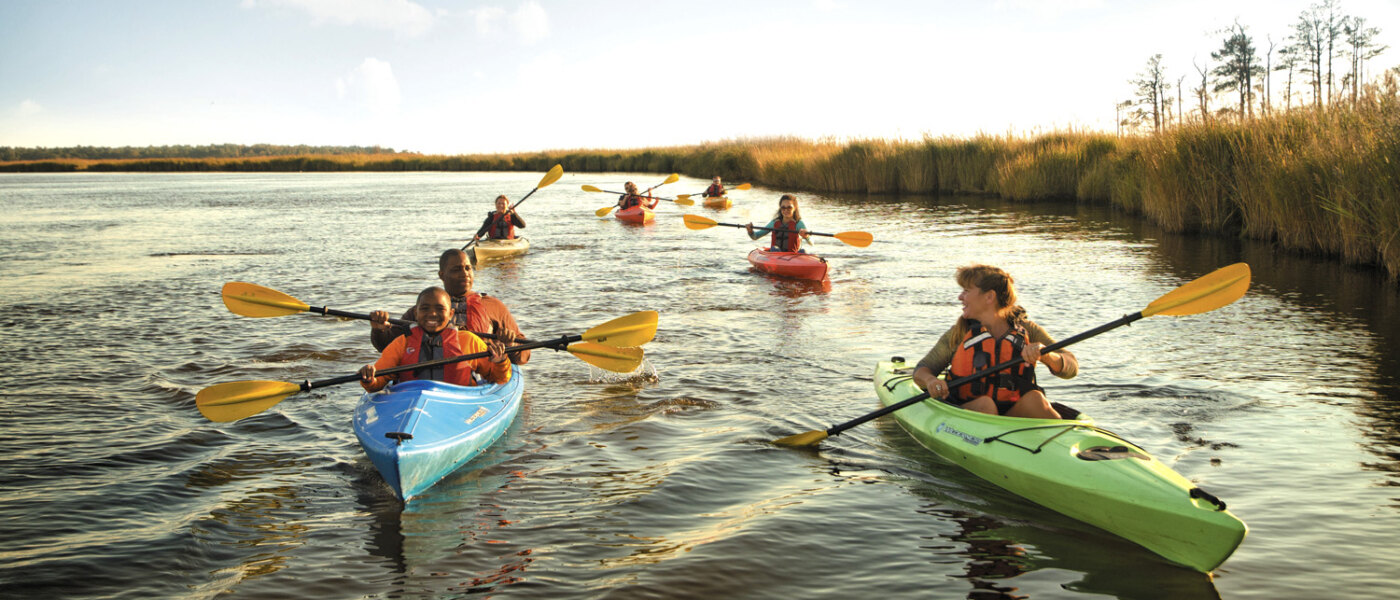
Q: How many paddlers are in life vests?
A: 8